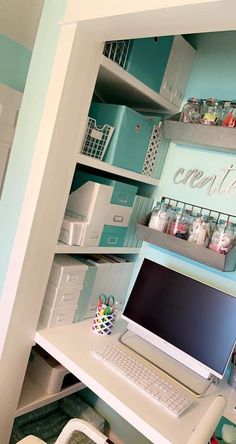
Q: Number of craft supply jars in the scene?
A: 7